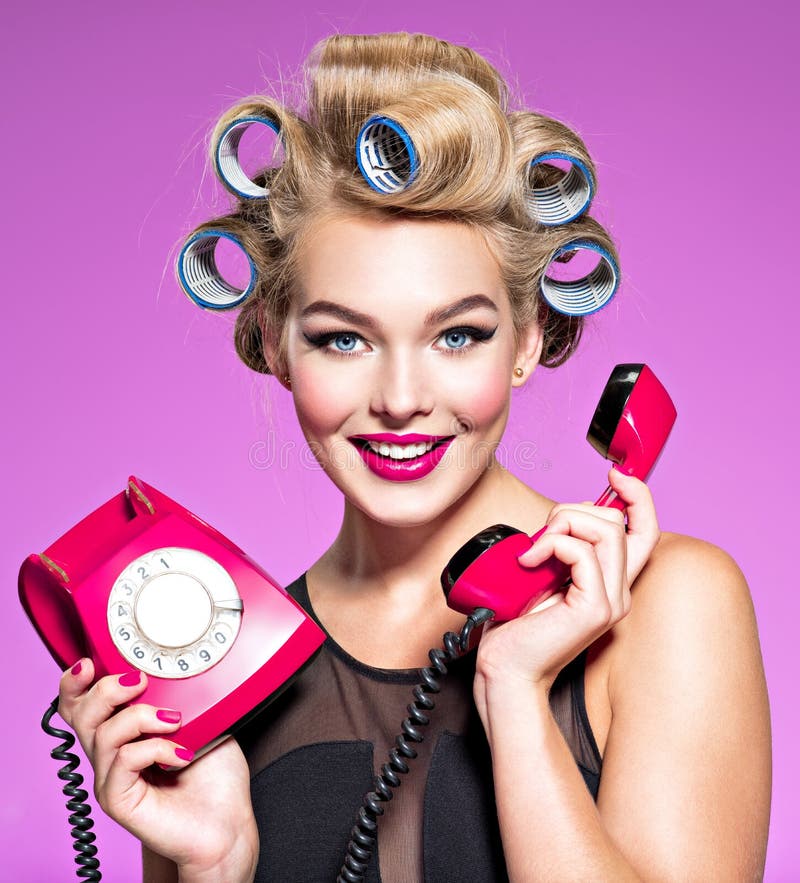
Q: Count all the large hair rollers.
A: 5